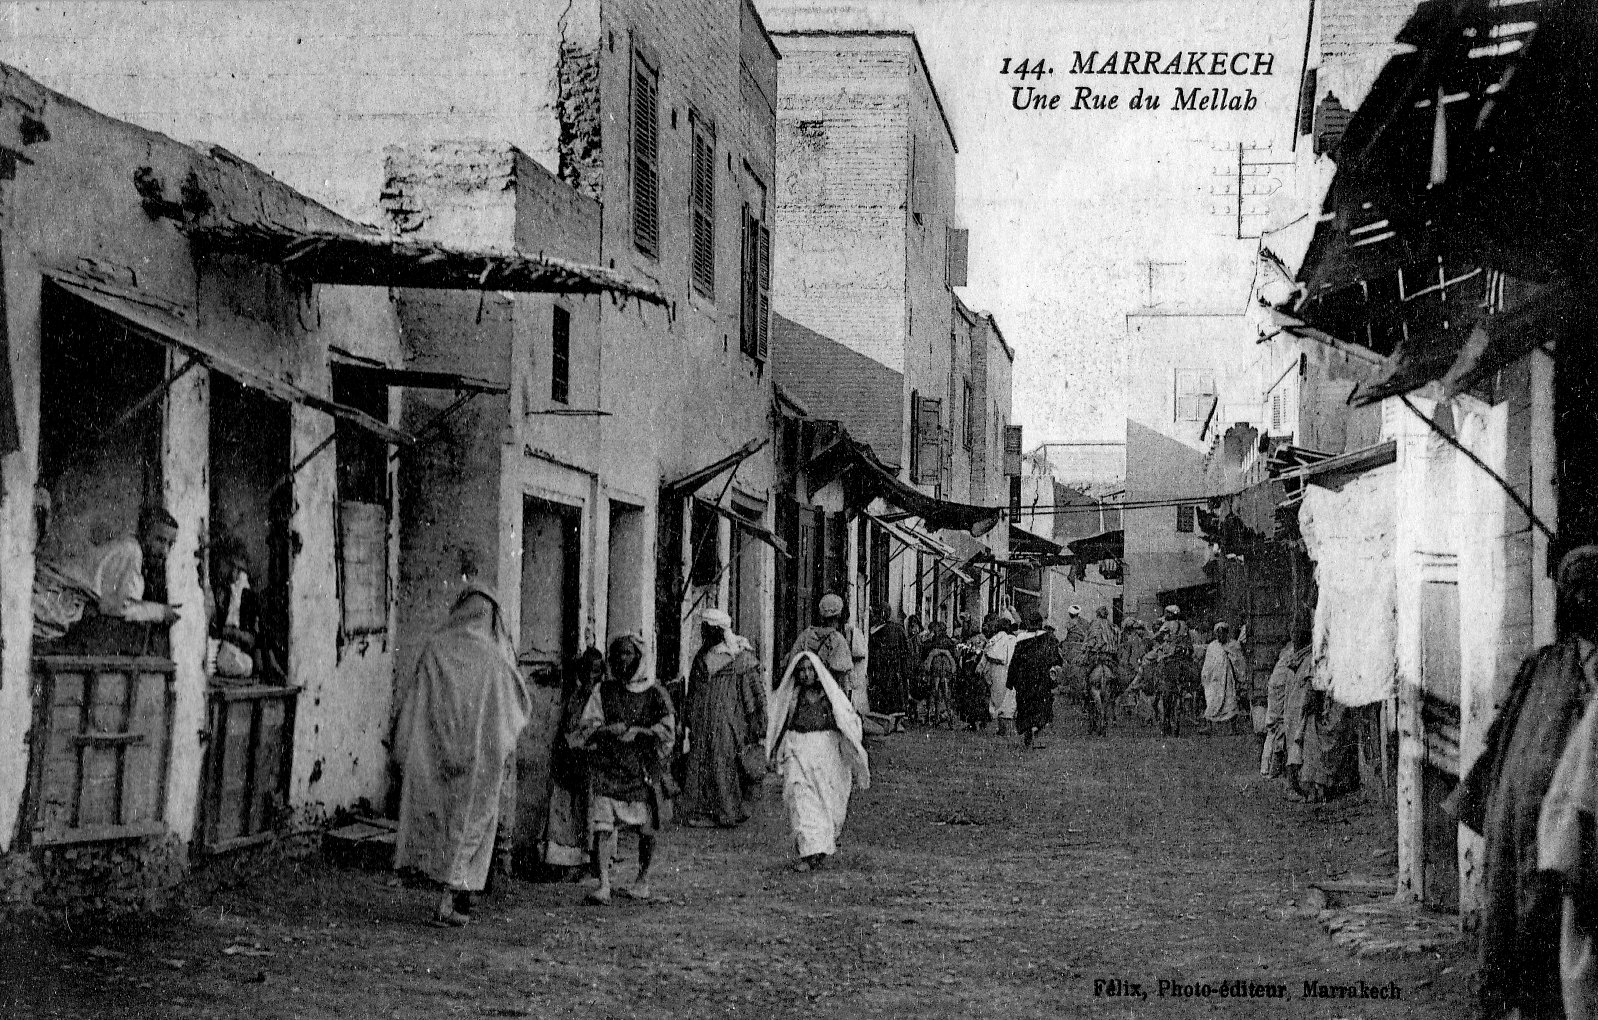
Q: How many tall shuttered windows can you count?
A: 3